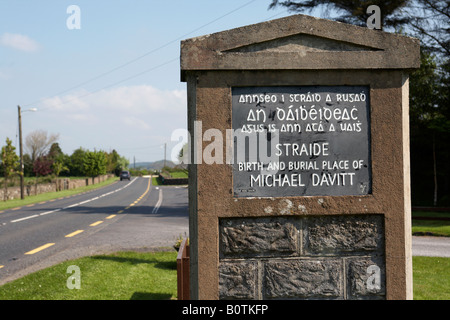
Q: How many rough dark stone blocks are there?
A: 5